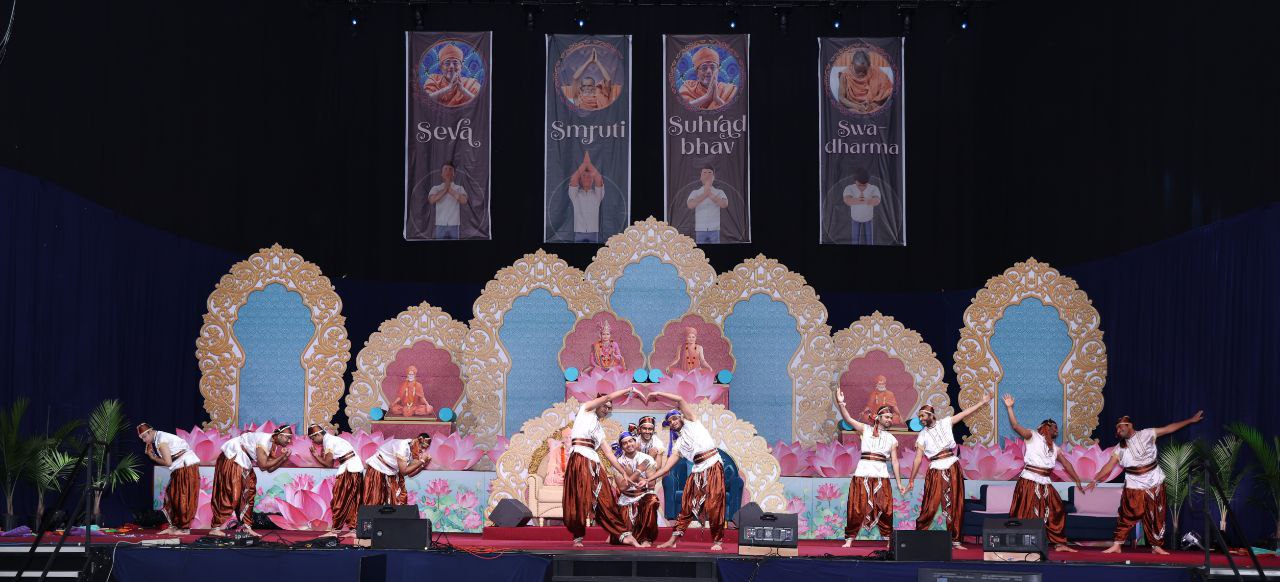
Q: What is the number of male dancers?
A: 12